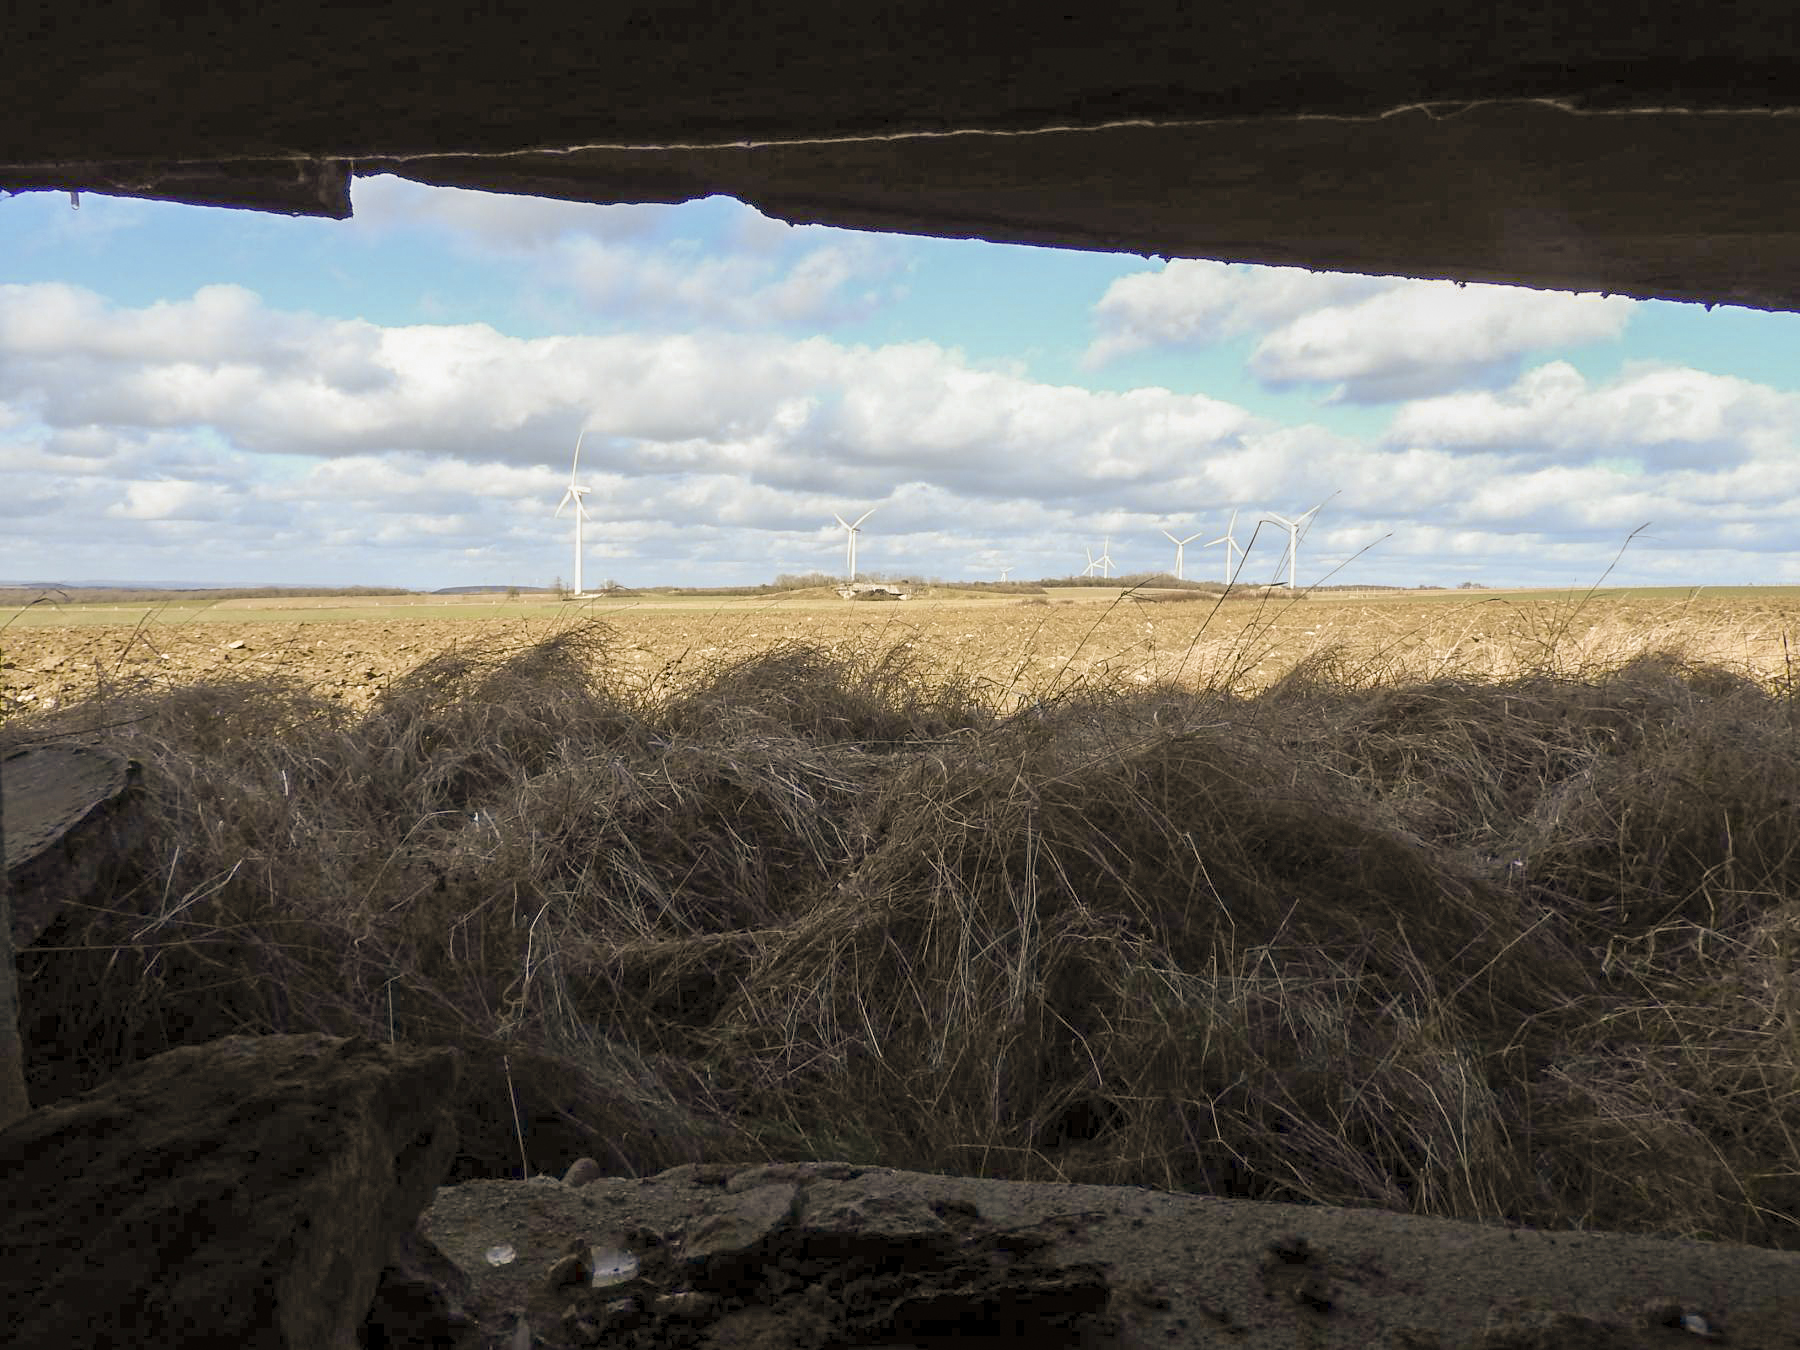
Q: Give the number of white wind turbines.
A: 8